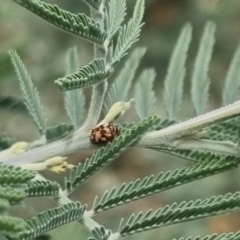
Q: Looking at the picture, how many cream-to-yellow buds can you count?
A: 3